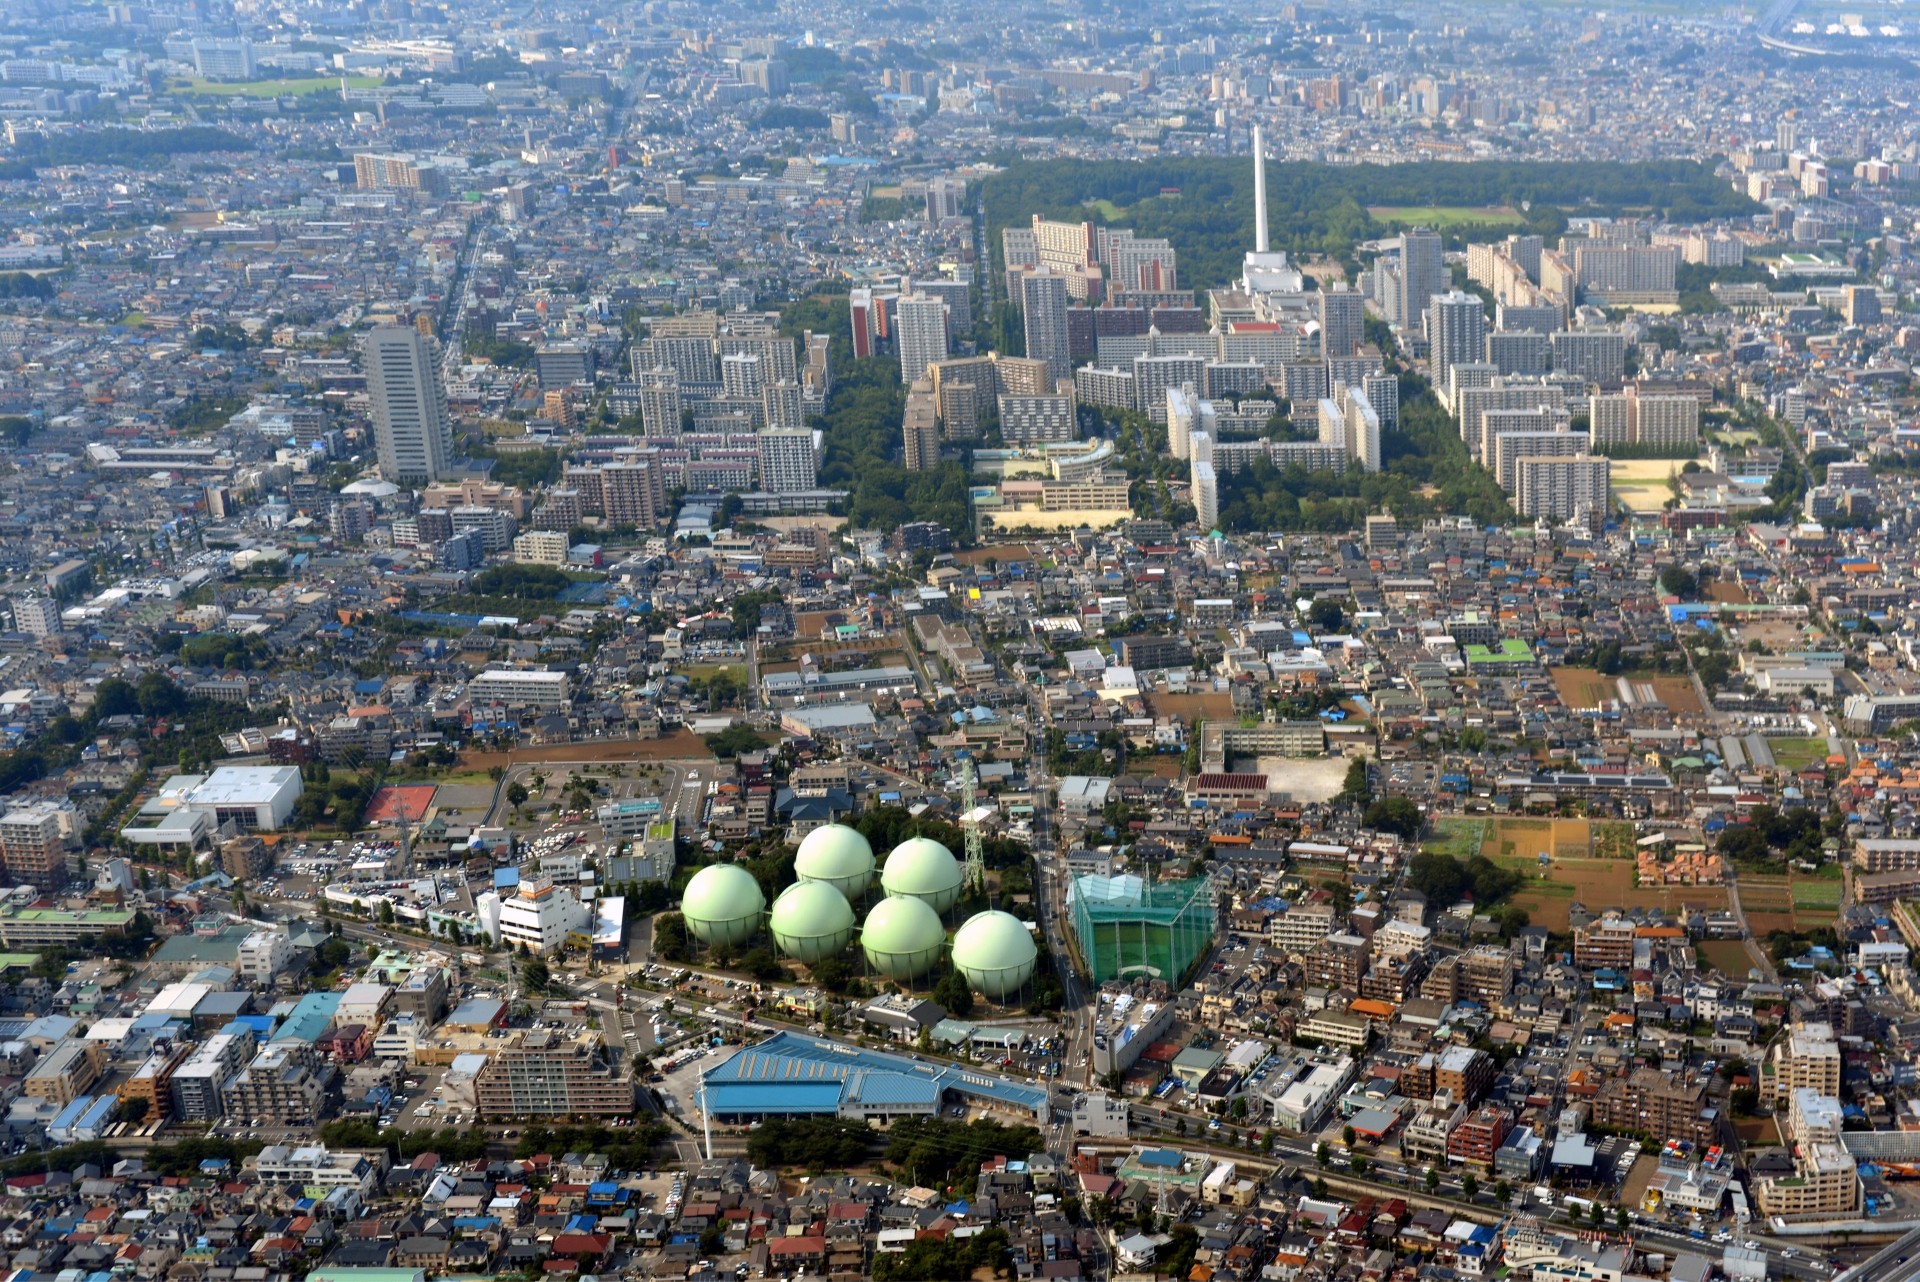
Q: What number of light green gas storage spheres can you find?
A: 6